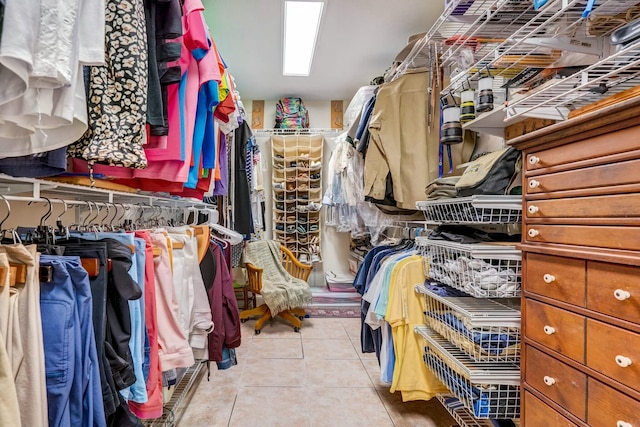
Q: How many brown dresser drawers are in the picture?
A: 11